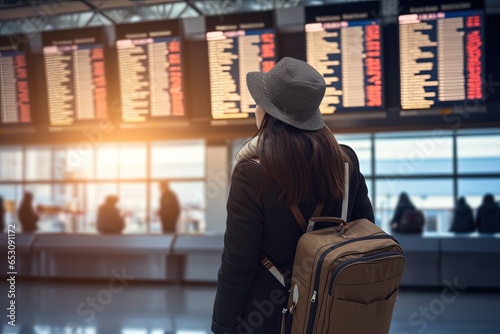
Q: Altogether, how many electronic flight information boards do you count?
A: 6